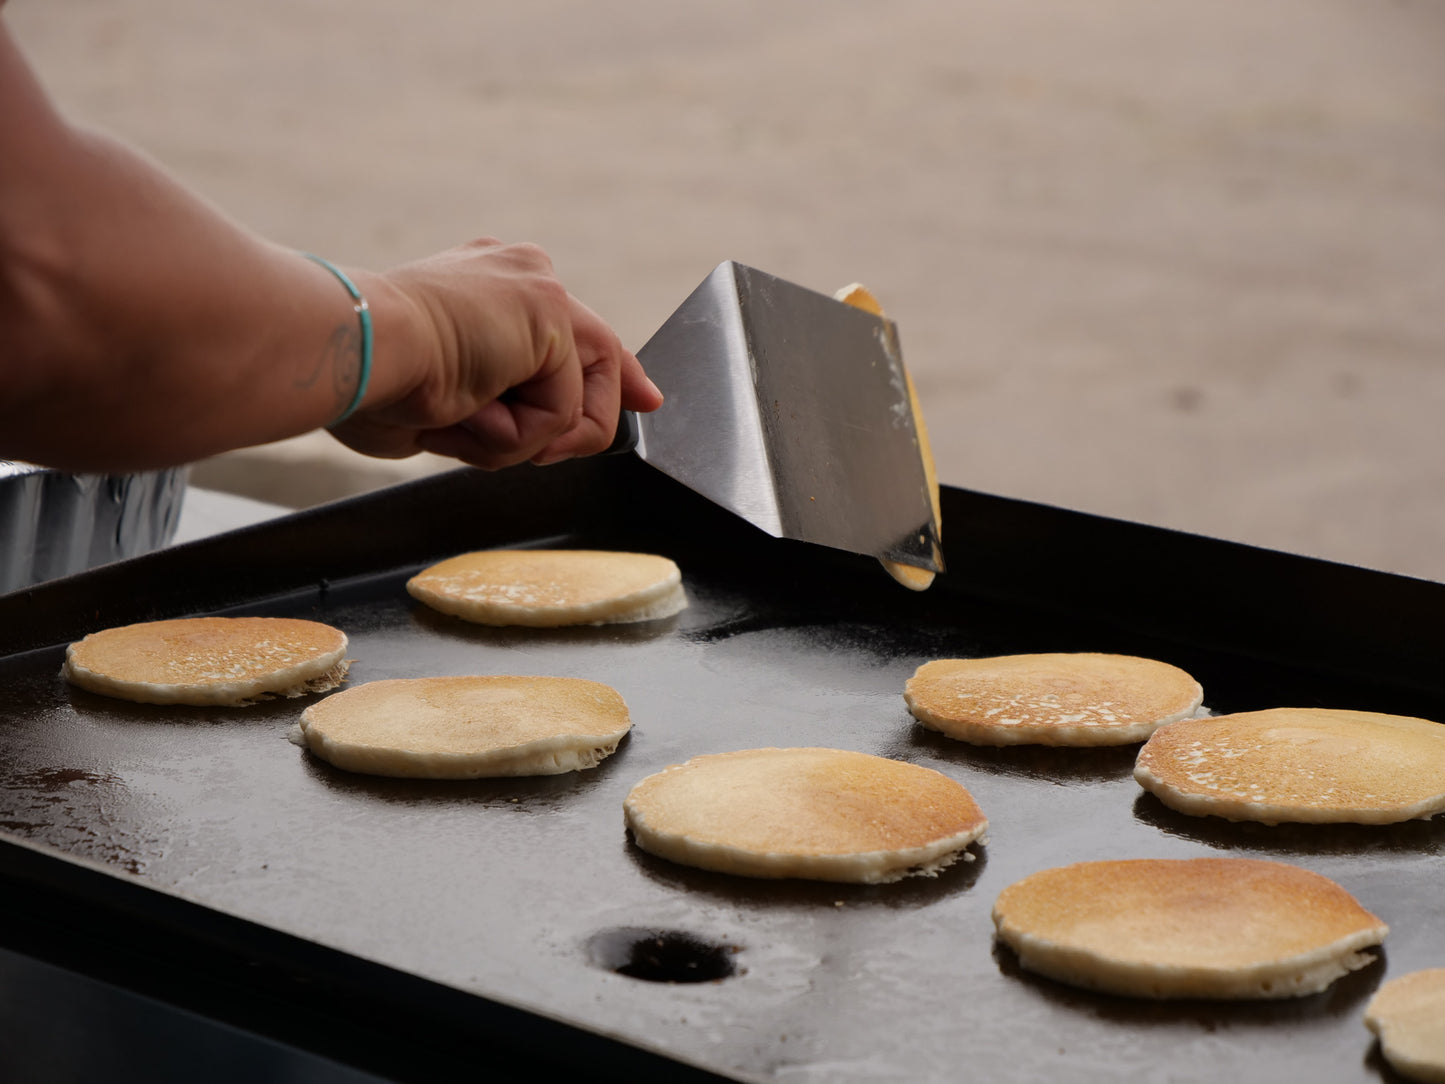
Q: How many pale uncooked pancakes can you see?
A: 0